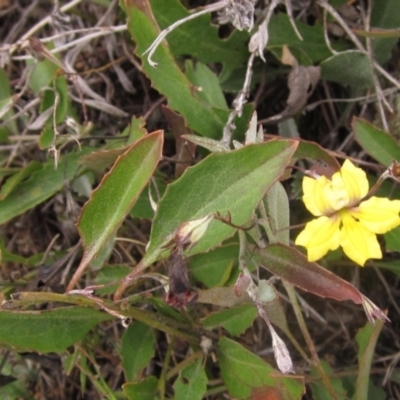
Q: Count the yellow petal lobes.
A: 5